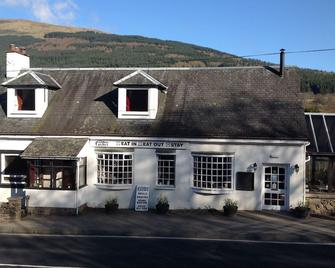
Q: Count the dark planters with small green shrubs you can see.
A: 4